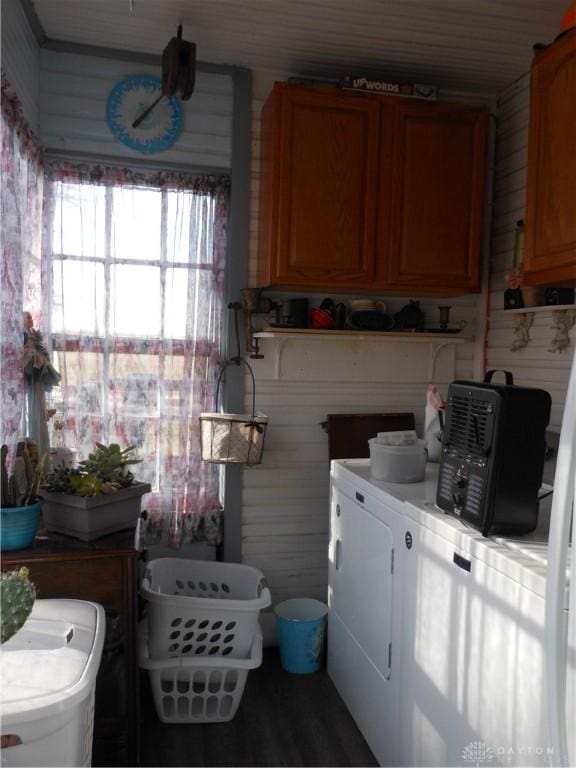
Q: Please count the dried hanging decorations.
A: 2